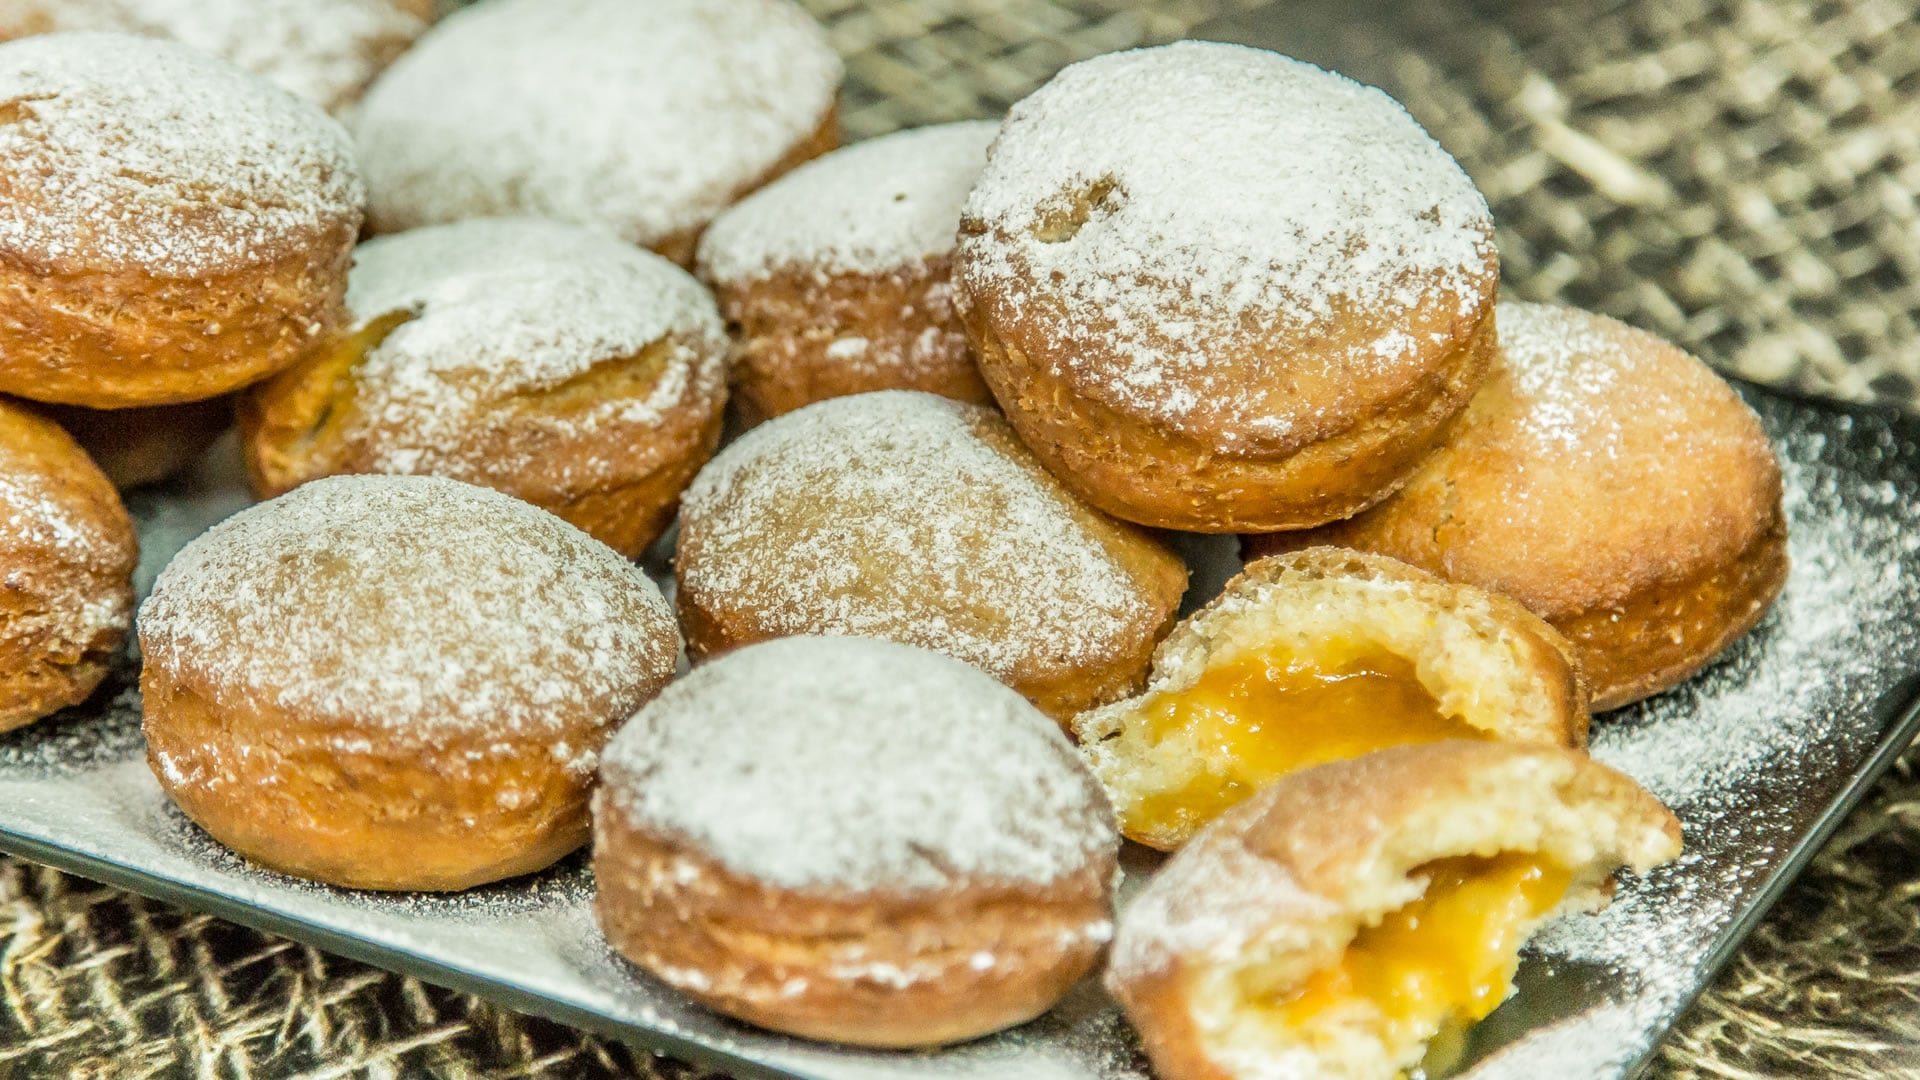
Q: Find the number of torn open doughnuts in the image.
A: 2